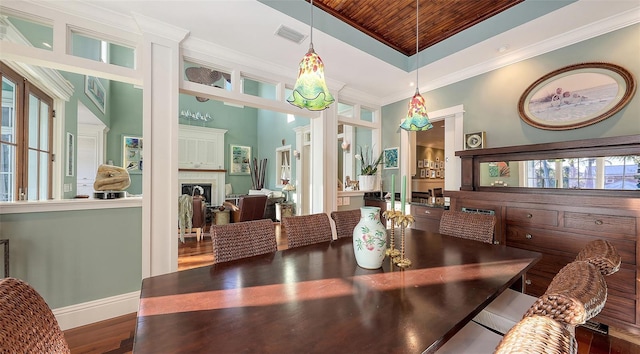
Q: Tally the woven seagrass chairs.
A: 8